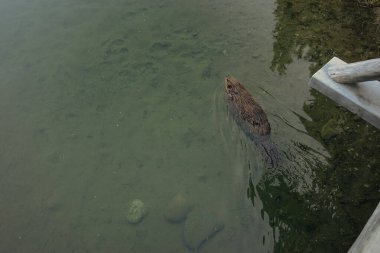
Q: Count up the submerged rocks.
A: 3